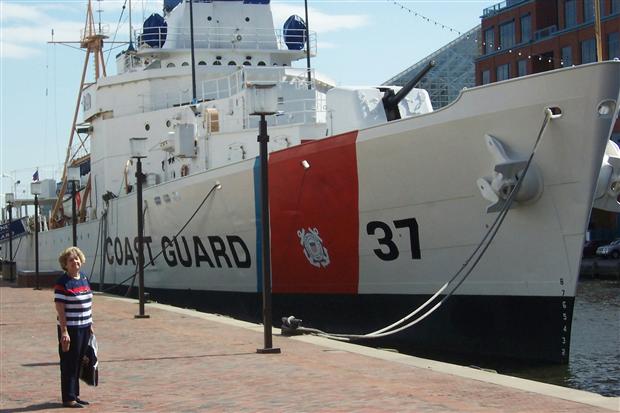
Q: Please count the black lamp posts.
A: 5